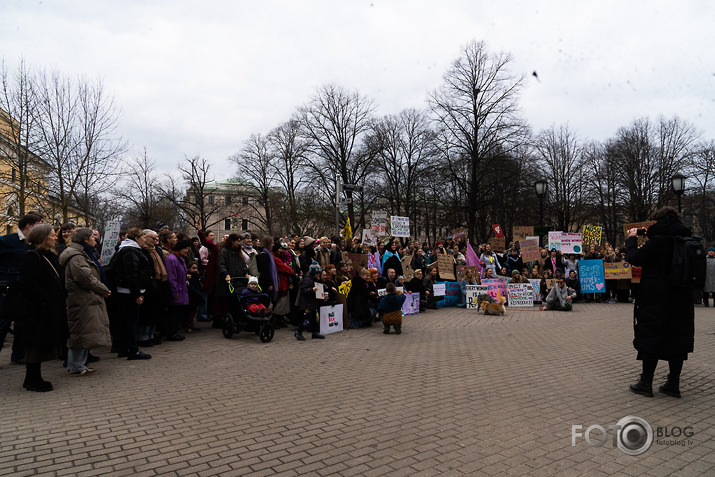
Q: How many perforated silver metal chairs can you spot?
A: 0